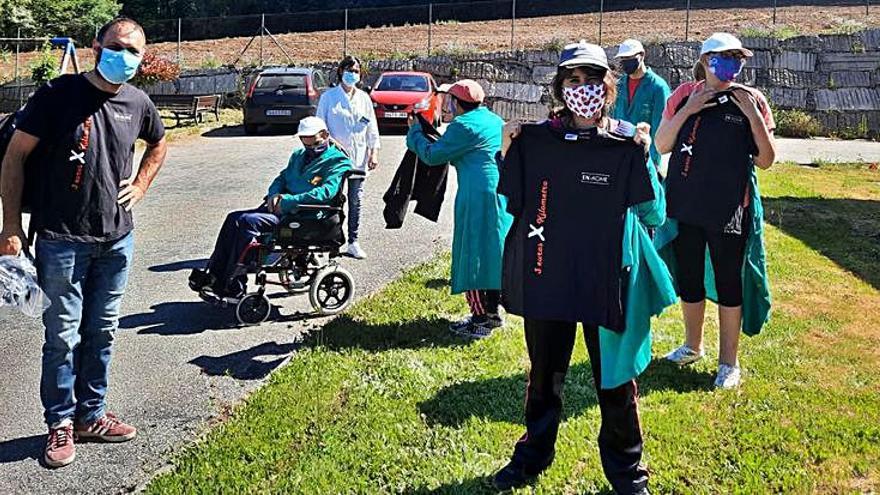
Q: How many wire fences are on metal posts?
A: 1